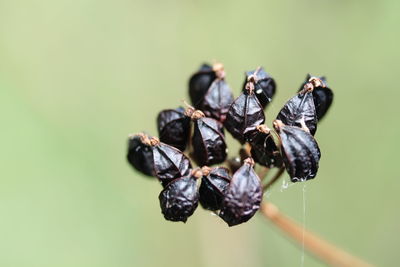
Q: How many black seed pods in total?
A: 15